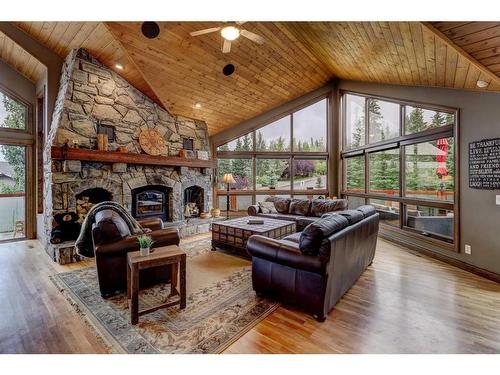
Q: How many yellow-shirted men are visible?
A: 0